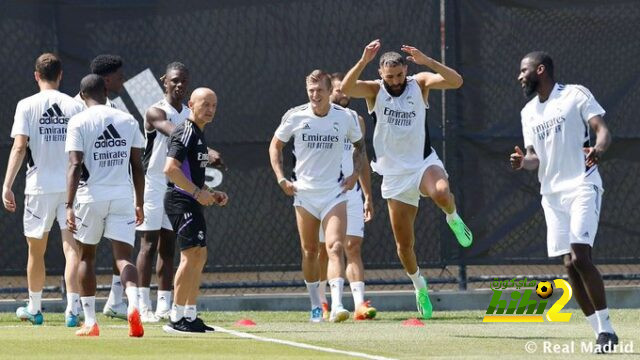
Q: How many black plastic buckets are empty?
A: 0